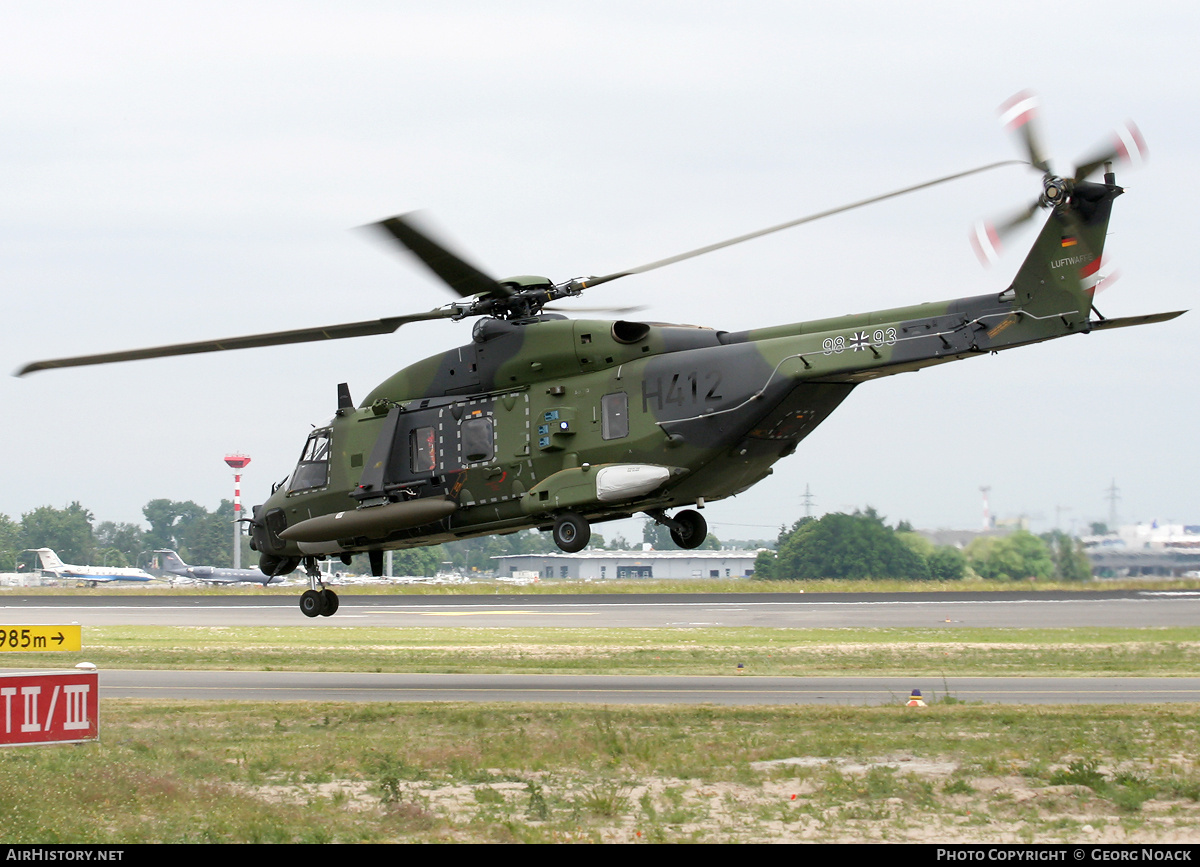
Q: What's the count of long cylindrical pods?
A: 1